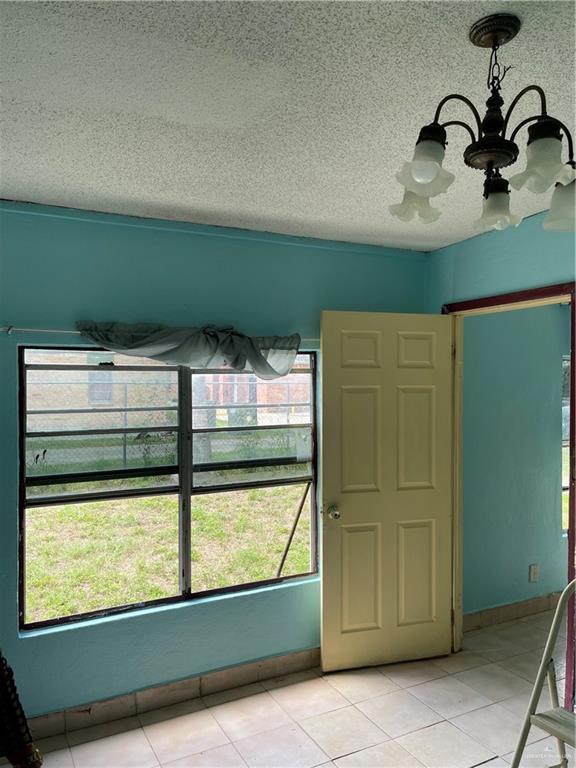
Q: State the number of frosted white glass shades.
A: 5